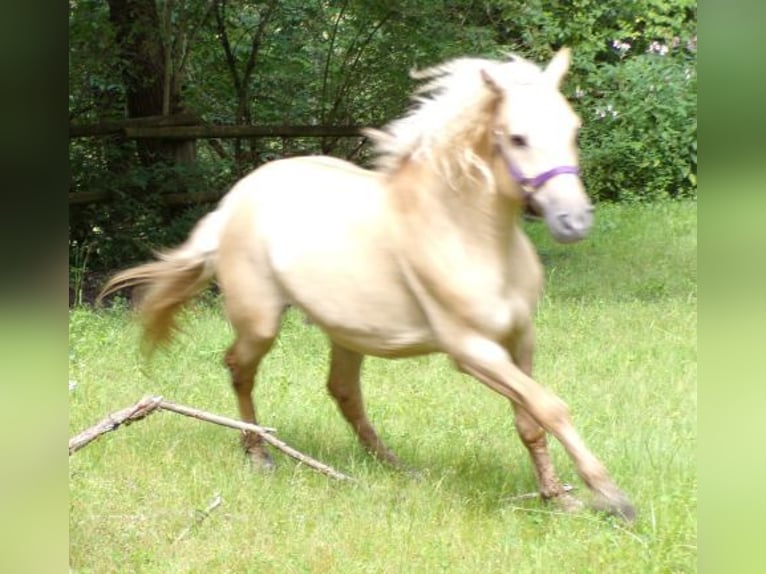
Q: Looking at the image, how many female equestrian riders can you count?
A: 0